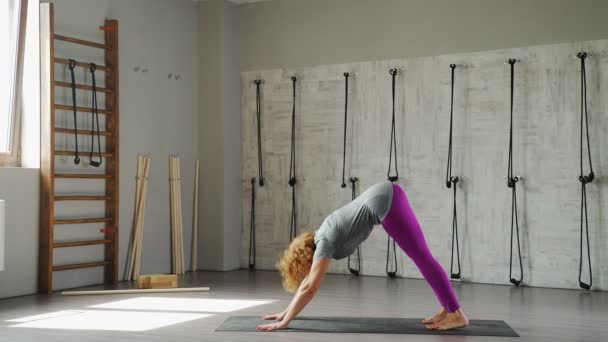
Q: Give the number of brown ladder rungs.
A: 11